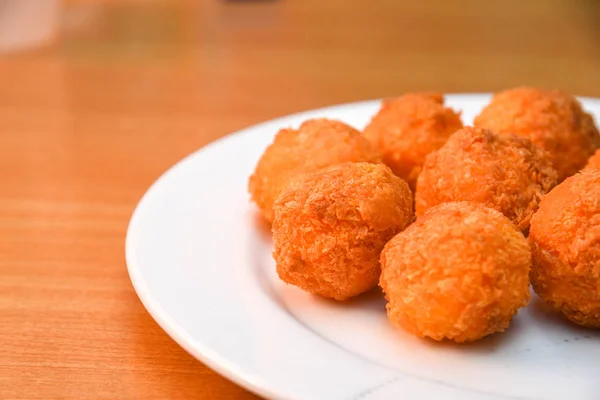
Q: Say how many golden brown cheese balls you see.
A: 8